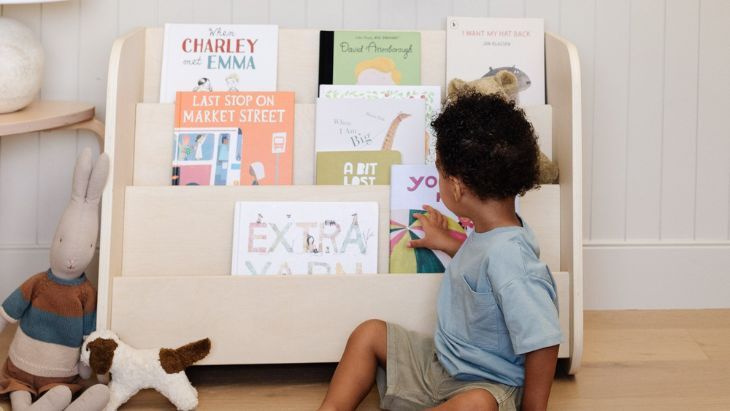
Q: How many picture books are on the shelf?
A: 9